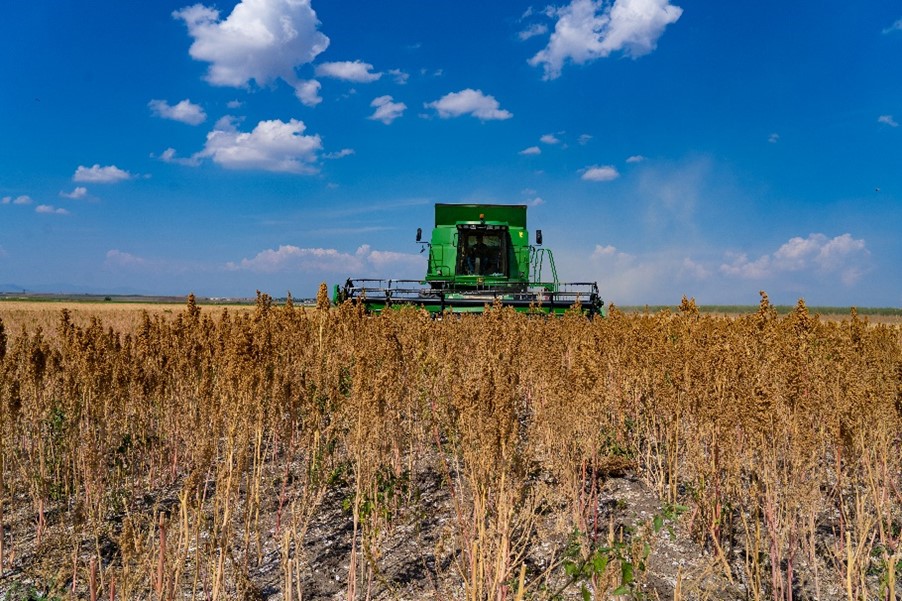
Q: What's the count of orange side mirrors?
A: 0